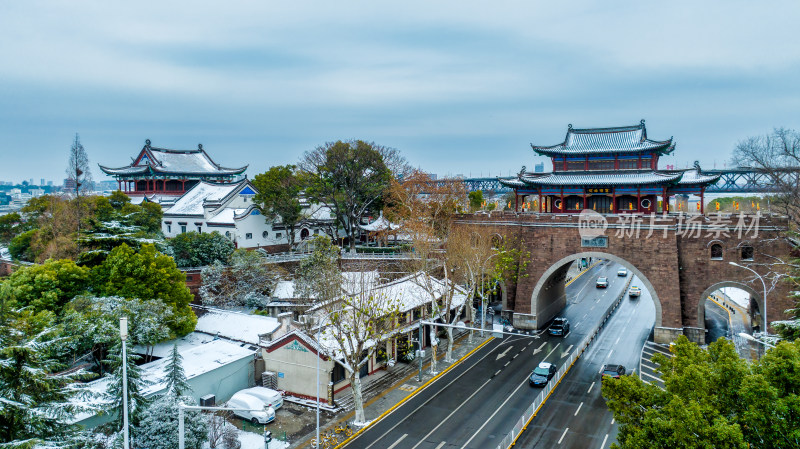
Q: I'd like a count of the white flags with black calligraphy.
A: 0